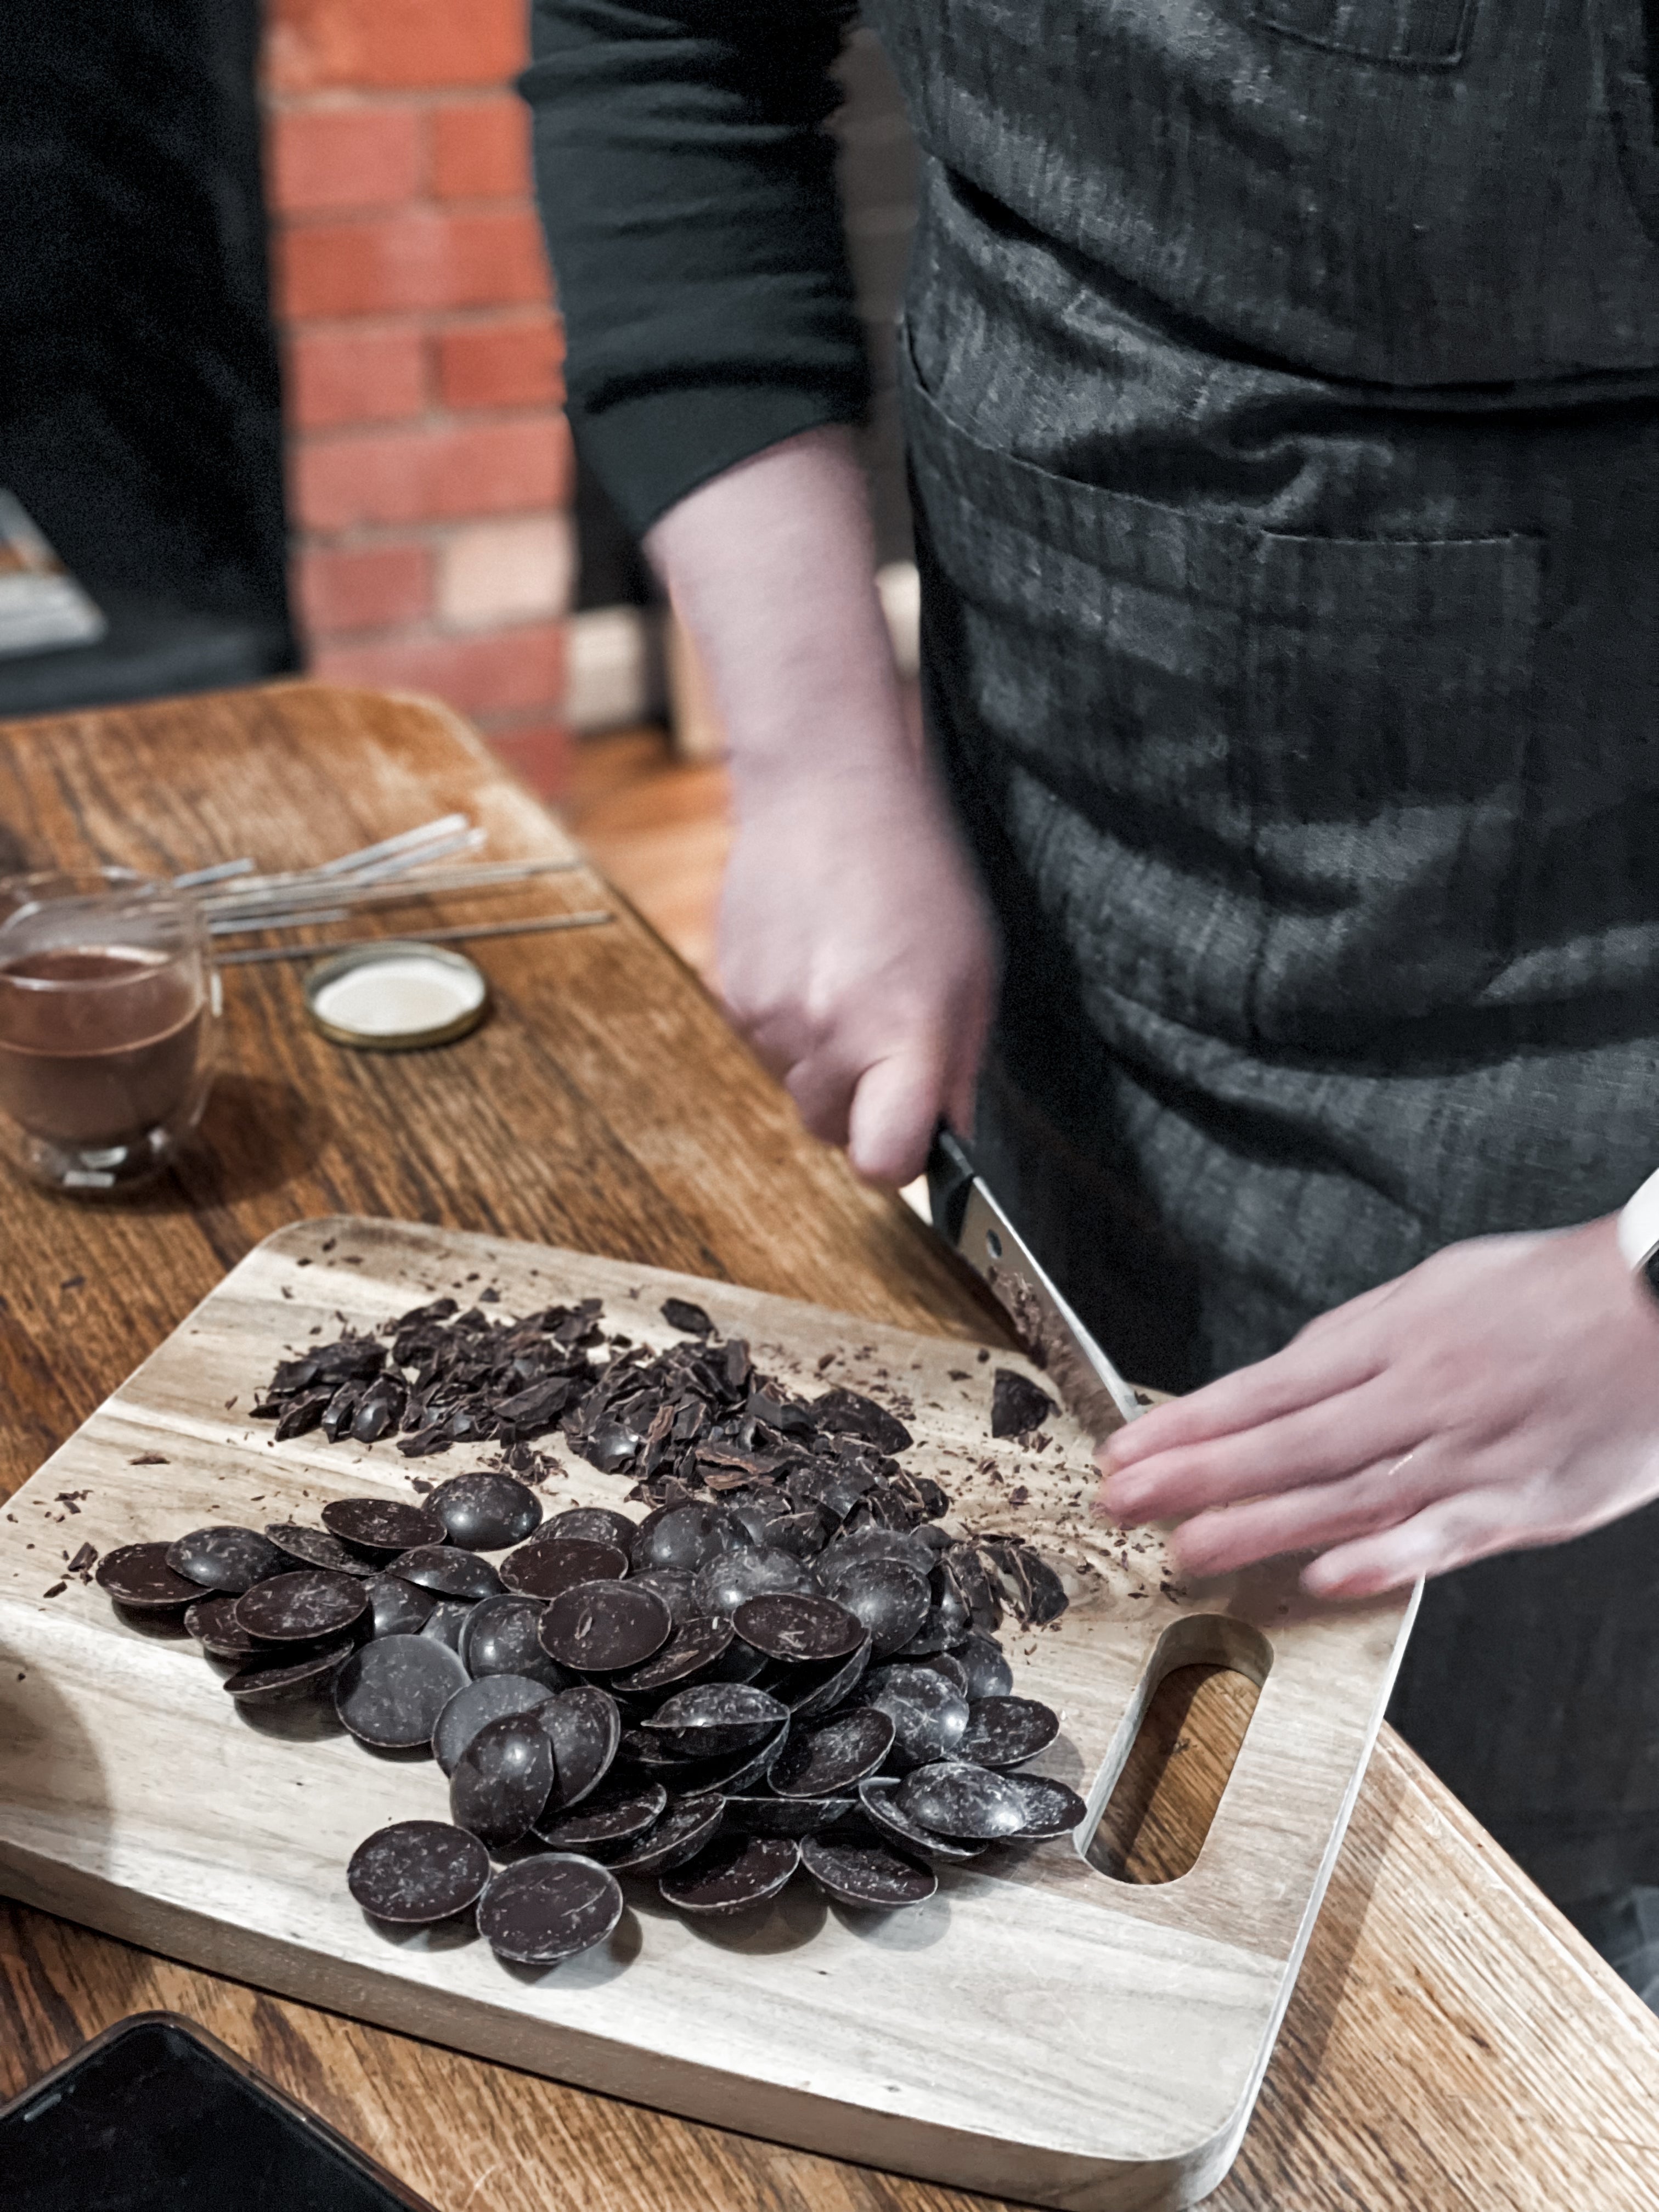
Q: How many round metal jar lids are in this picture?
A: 1